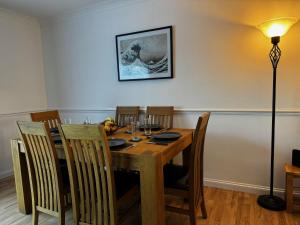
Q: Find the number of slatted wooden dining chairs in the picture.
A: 6